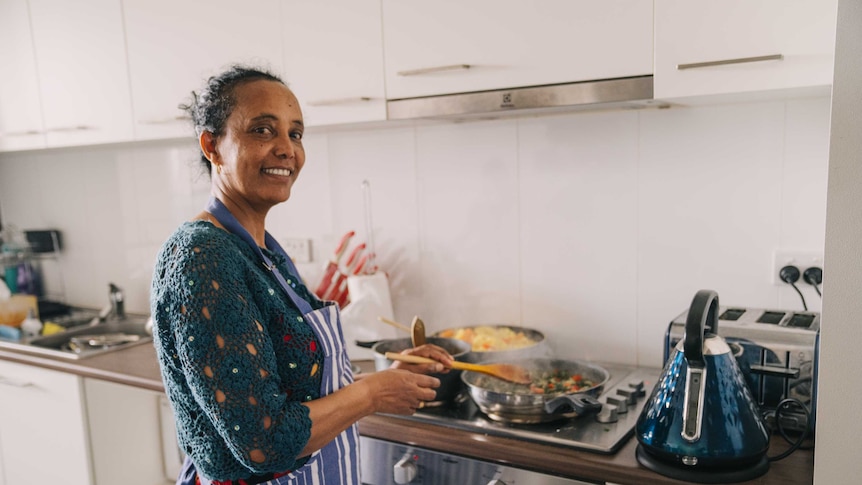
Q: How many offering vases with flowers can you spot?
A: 0